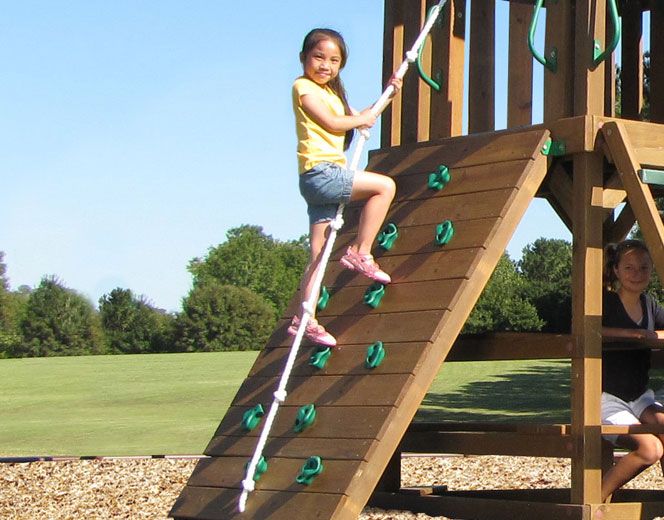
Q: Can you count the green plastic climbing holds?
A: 11